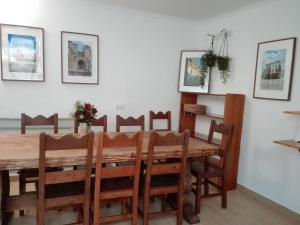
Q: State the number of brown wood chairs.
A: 8